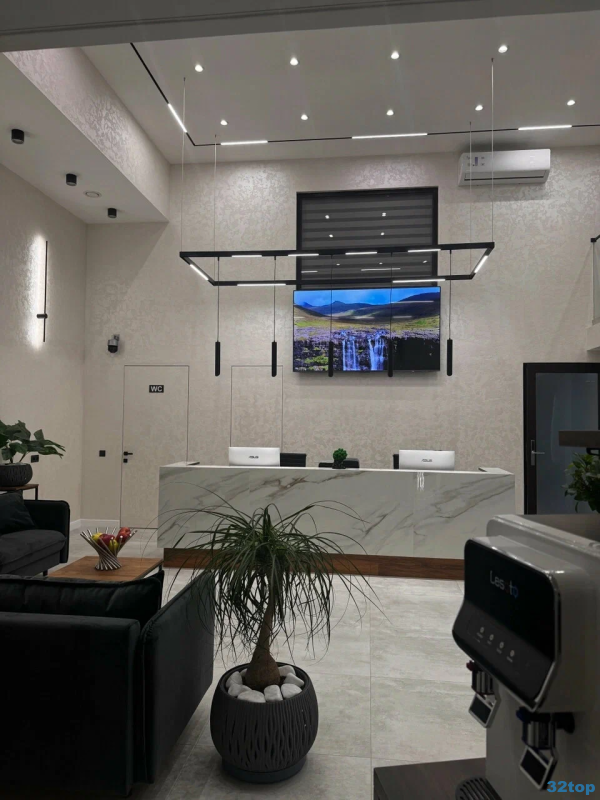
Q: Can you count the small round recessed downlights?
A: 9